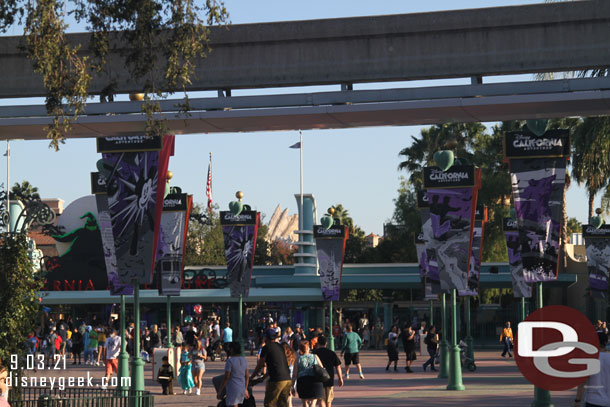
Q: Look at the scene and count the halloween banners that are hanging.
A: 12